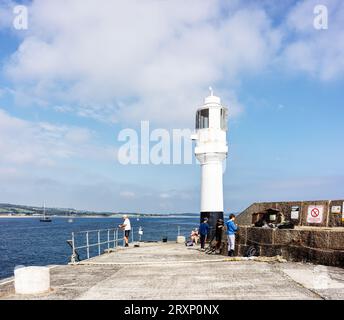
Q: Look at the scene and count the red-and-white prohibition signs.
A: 1